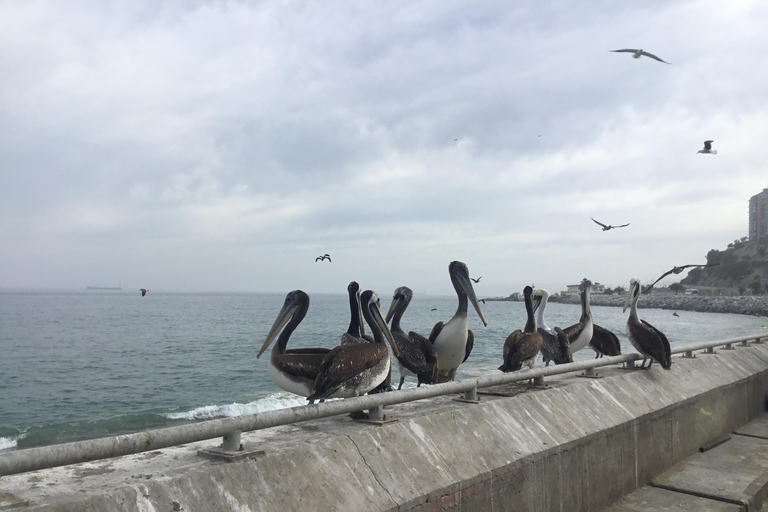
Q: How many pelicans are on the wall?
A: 10